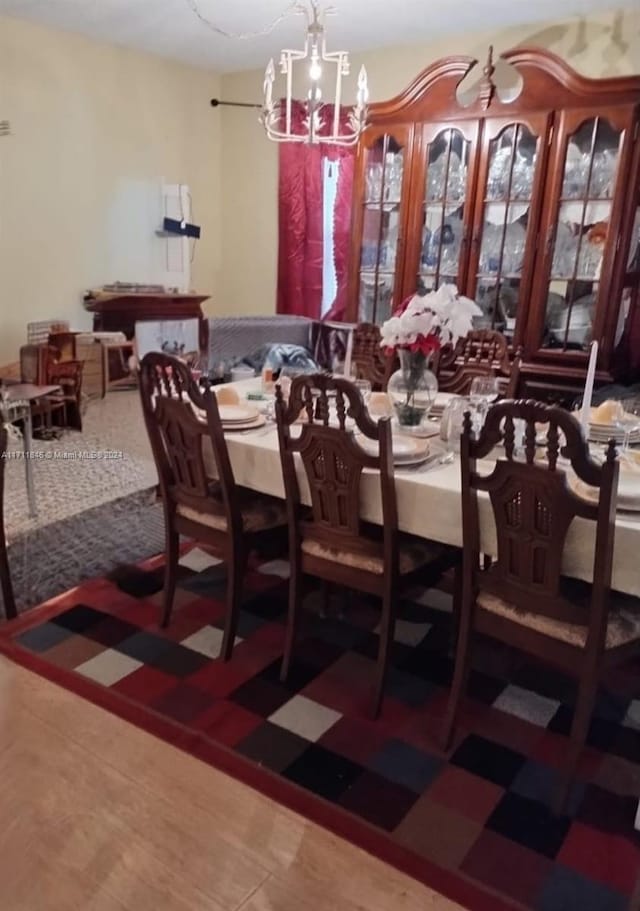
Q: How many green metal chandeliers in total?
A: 0